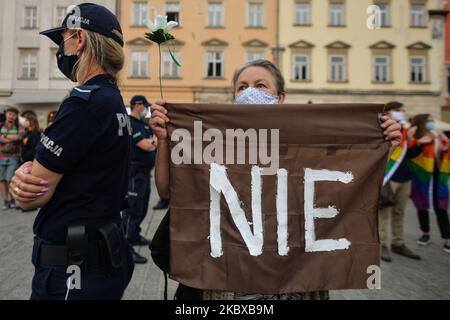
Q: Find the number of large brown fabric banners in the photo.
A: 1